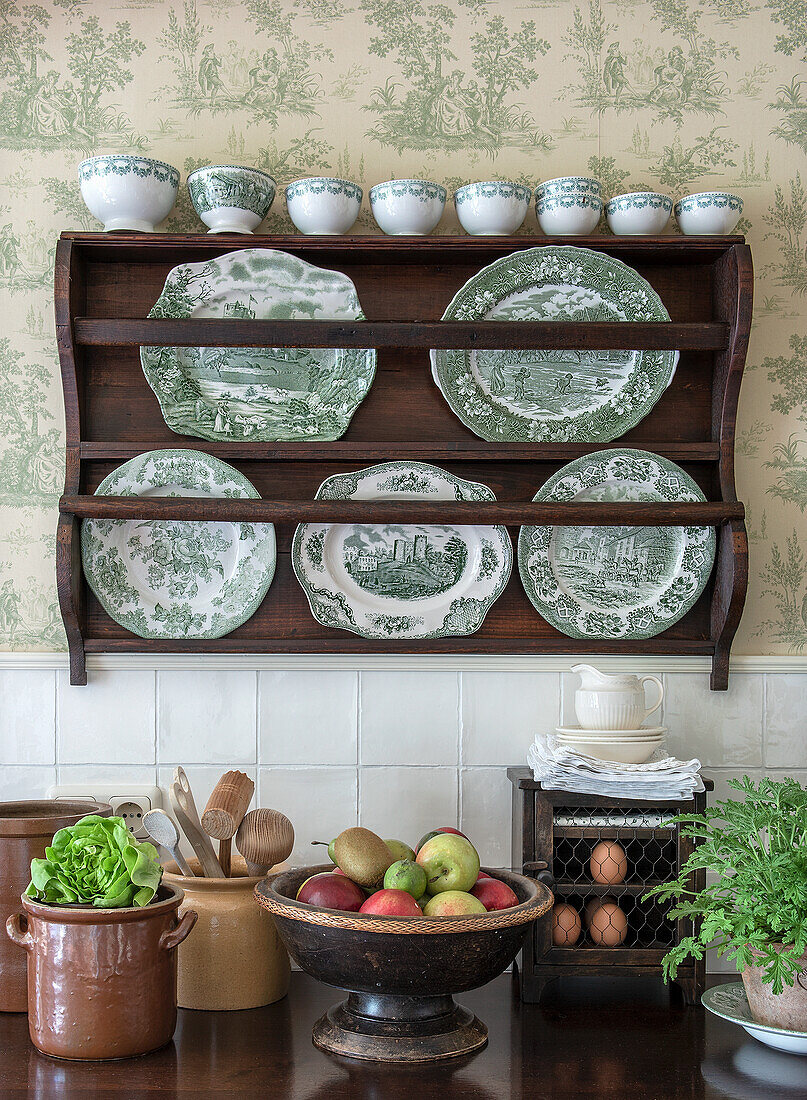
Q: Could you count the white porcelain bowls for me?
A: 9